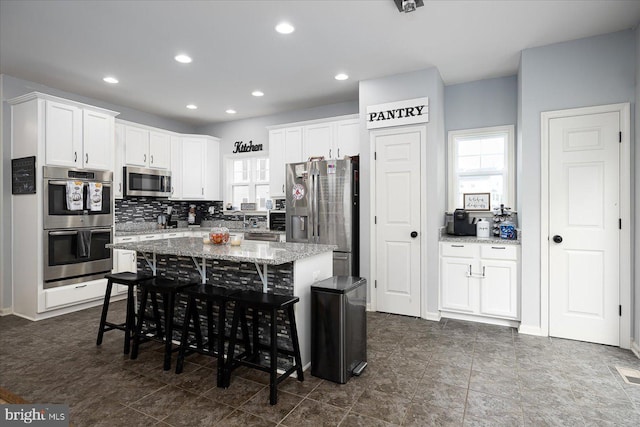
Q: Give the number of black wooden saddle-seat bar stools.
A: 4